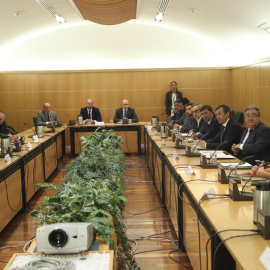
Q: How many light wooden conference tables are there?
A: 3